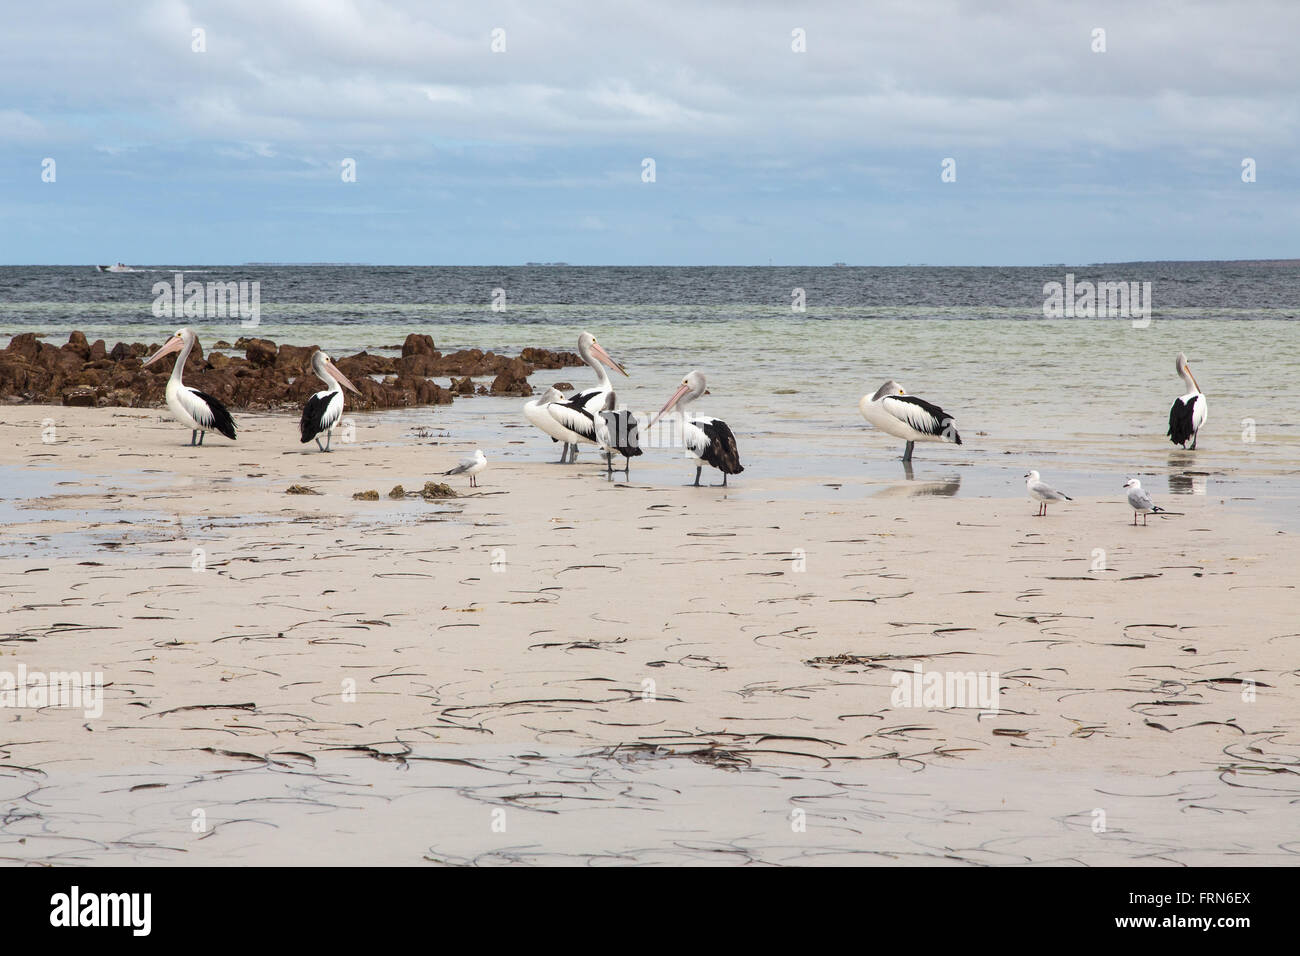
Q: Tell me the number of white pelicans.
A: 8